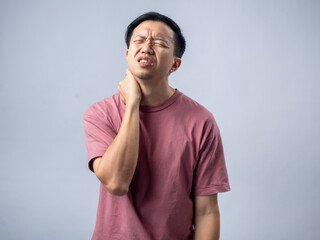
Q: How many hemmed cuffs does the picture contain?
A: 2